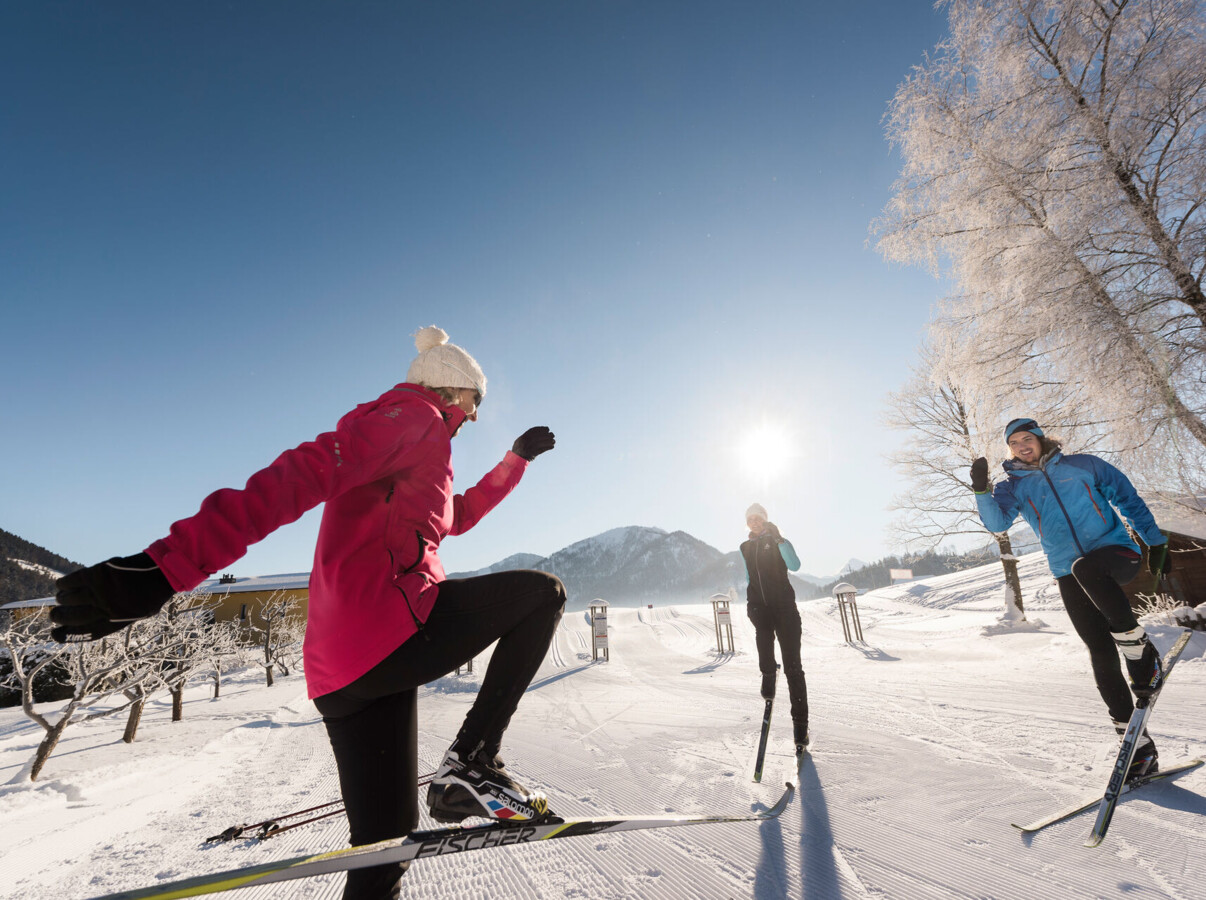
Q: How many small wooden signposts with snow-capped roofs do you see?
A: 3